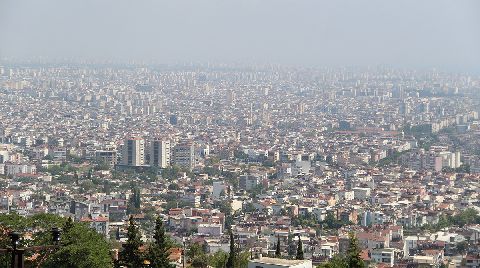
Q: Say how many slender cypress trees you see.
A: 3